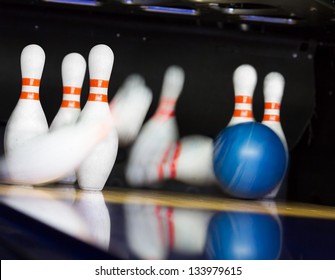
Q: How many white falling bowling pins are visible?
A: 4